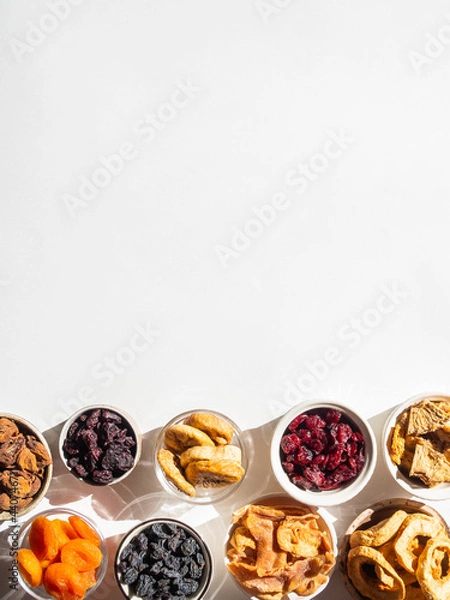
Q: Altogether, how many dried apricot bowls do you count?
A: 1